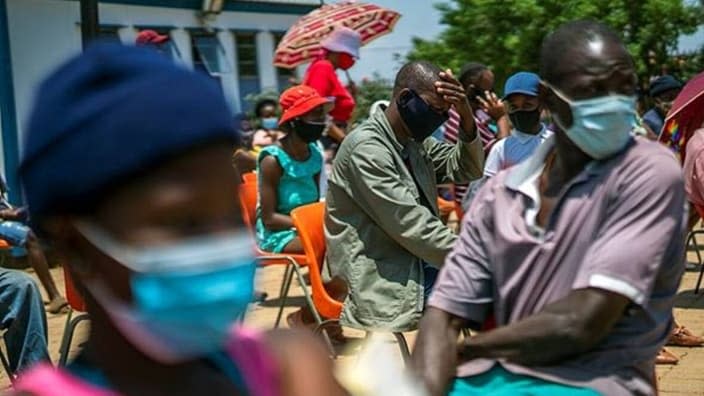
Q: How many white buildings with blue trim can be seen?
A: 1